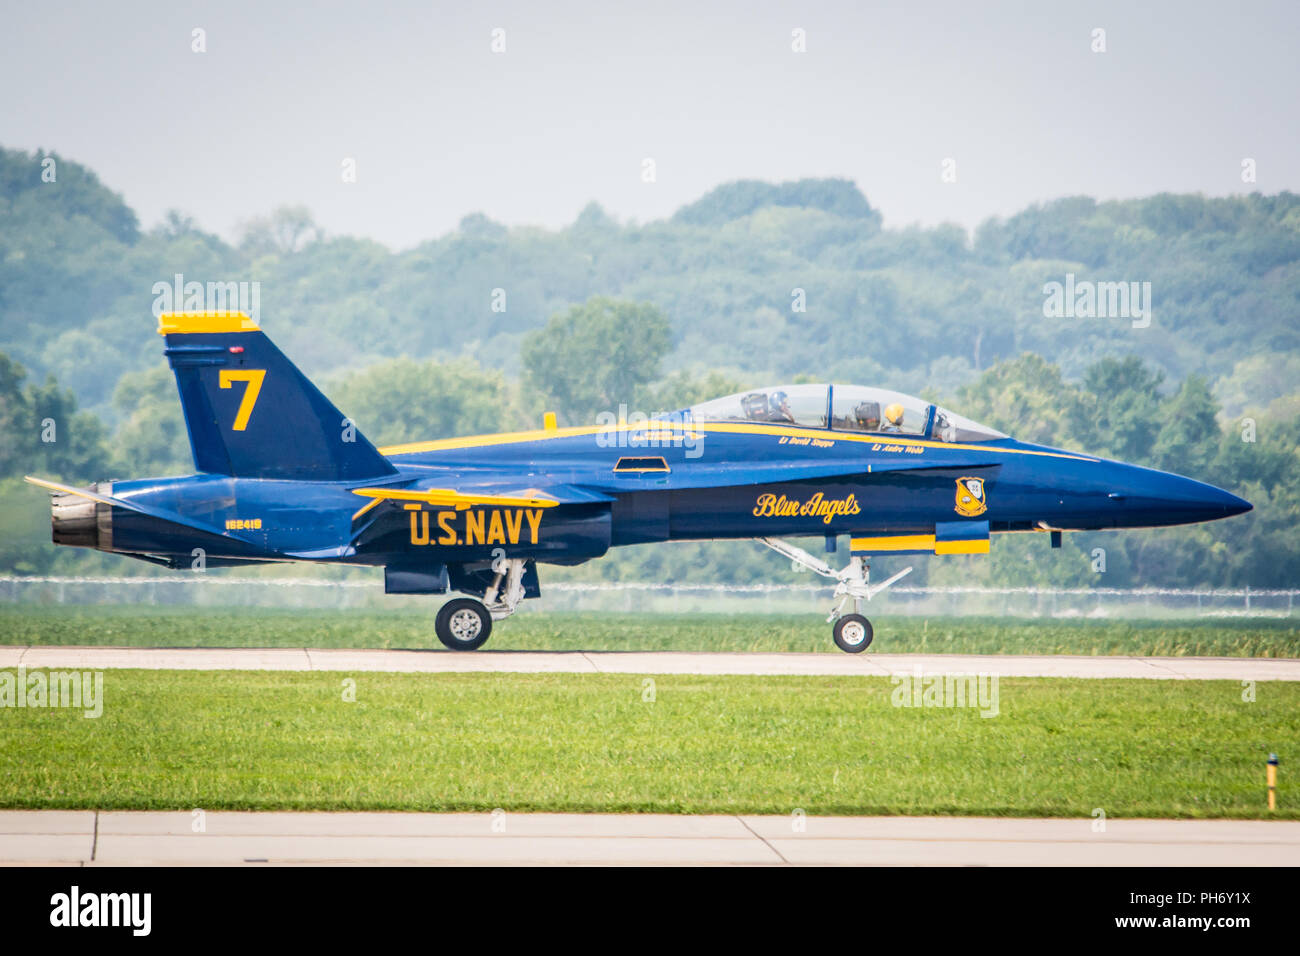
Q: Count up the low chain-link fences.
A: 1